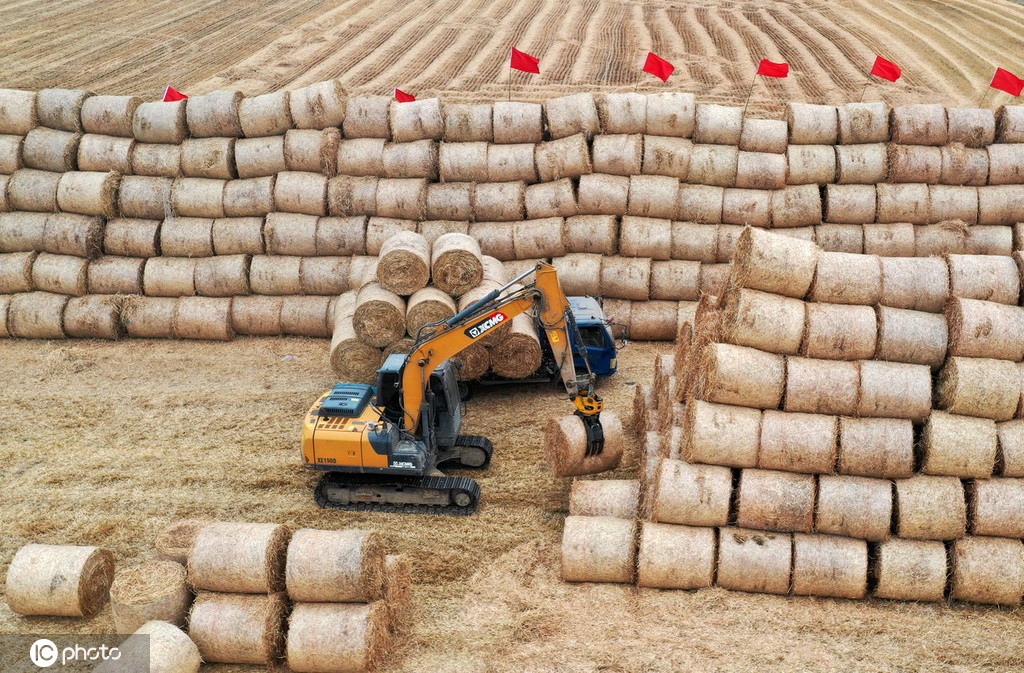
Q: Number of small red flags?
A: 7